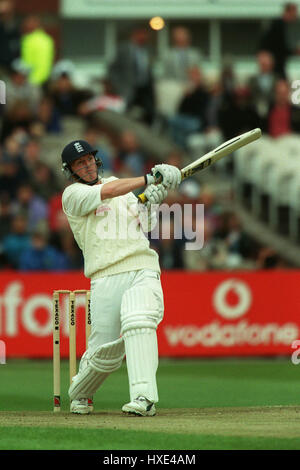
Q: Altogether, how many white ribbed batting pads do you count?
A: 2